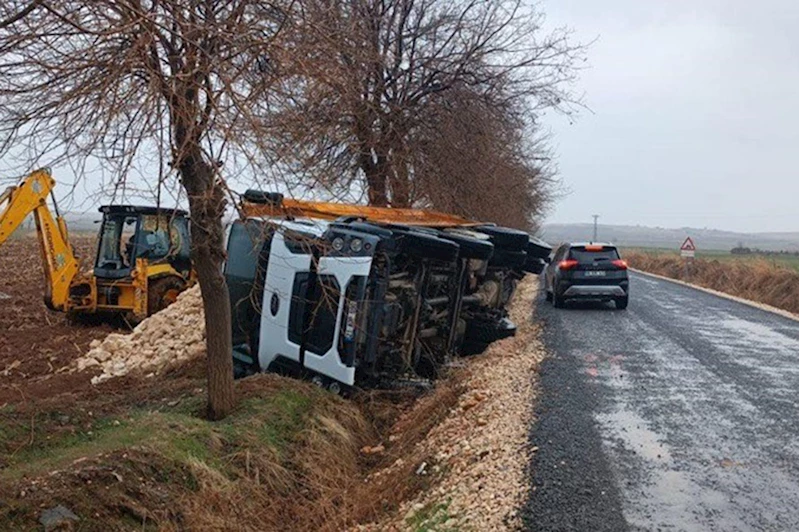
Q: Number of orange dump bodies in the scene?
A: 1